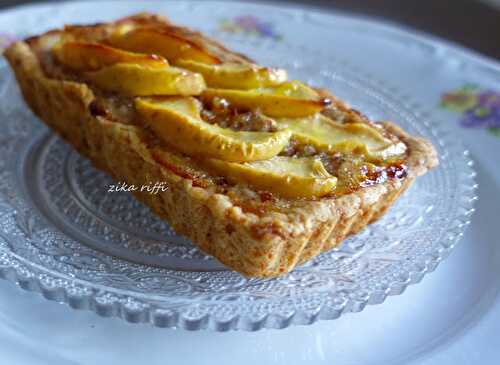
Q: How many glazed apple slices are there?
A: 8